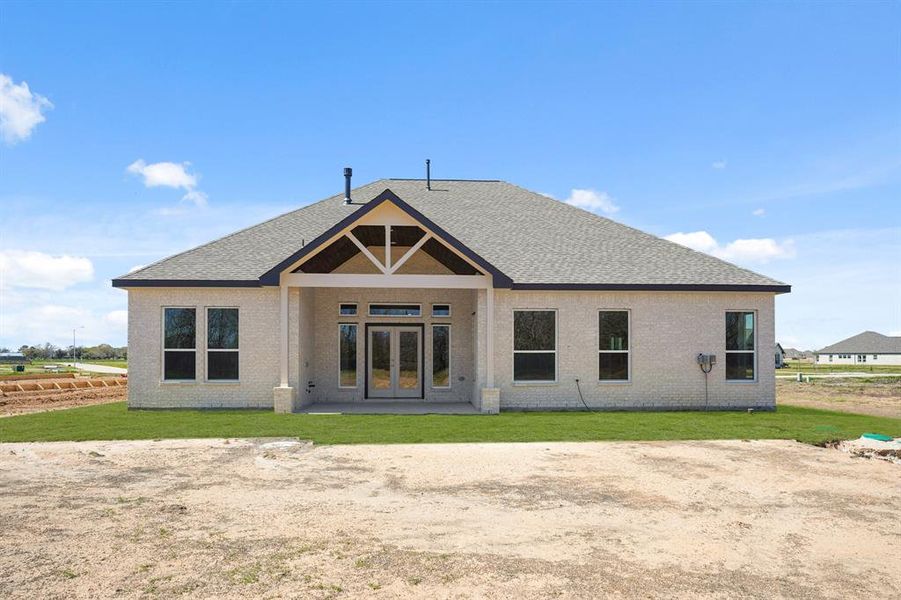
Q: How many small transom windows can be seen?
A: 3